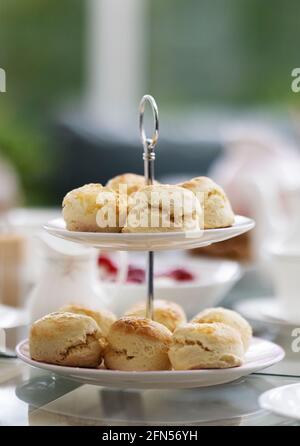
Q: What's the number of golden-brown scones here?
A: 10